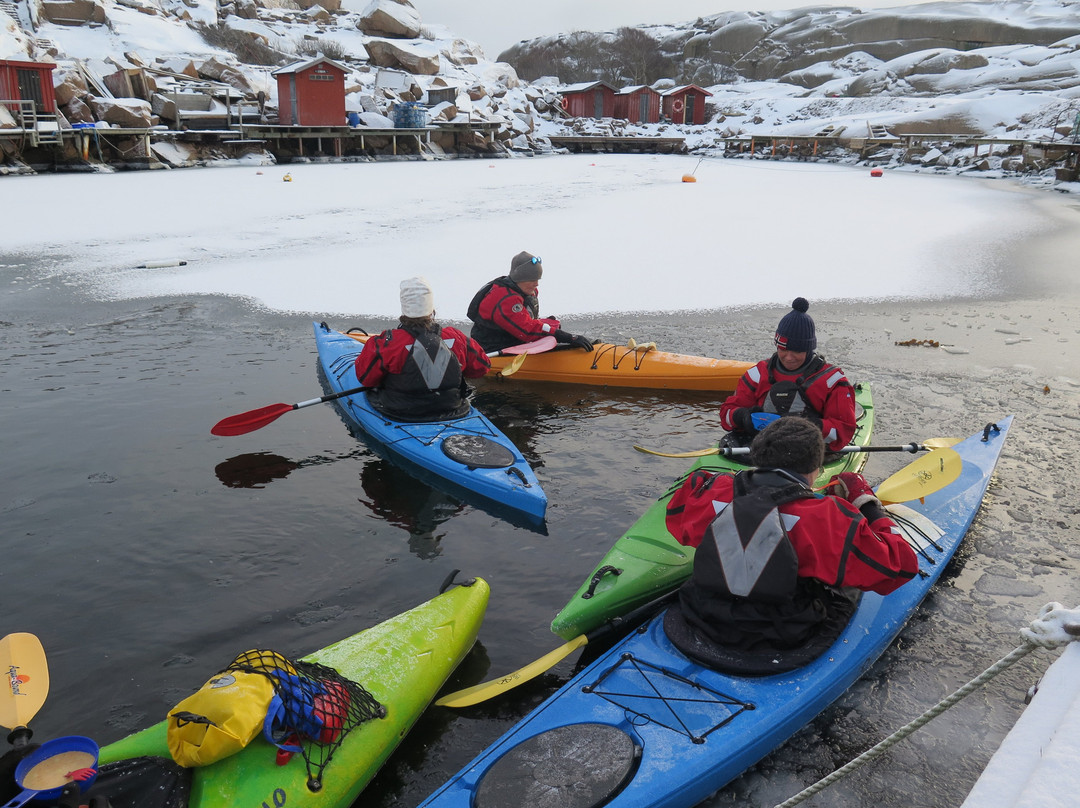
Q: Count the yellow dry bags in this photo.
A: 1